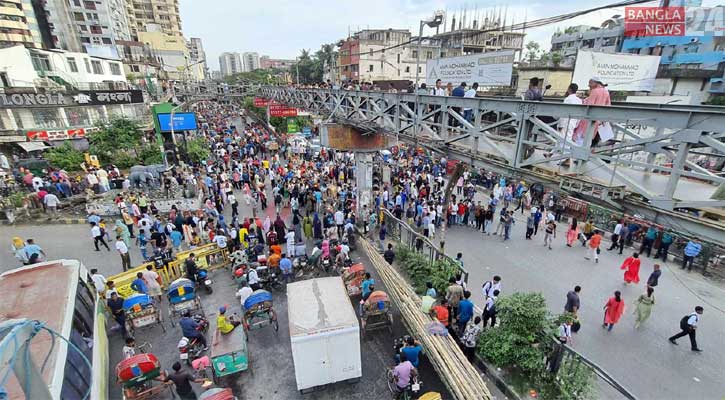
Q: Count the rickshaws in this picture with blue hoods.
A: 3